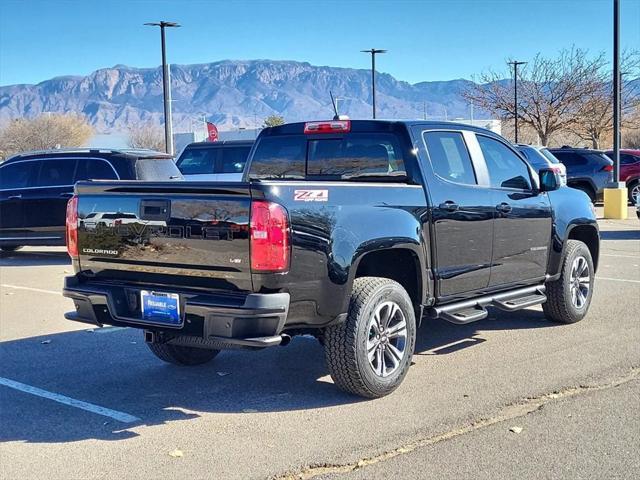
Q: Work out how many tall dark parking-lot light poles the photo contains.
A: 4